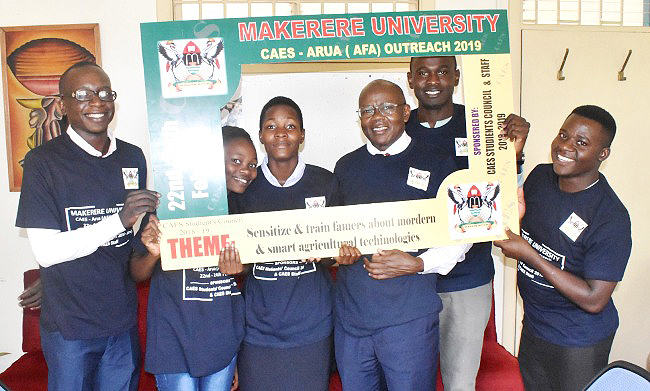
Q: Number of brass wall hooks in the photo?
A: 2